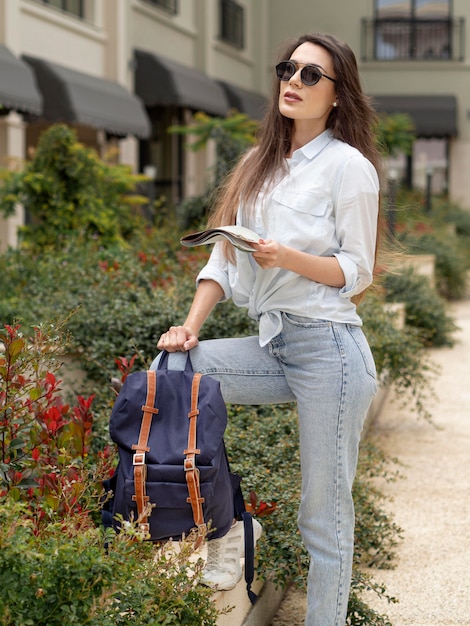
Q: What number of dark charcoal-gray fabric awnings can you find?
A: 5